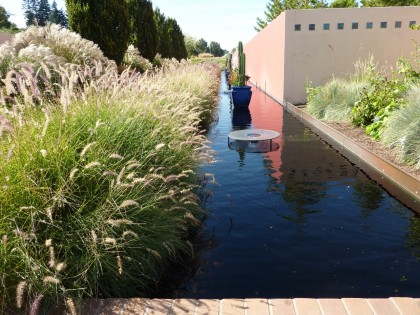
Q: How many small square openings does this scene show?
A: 9